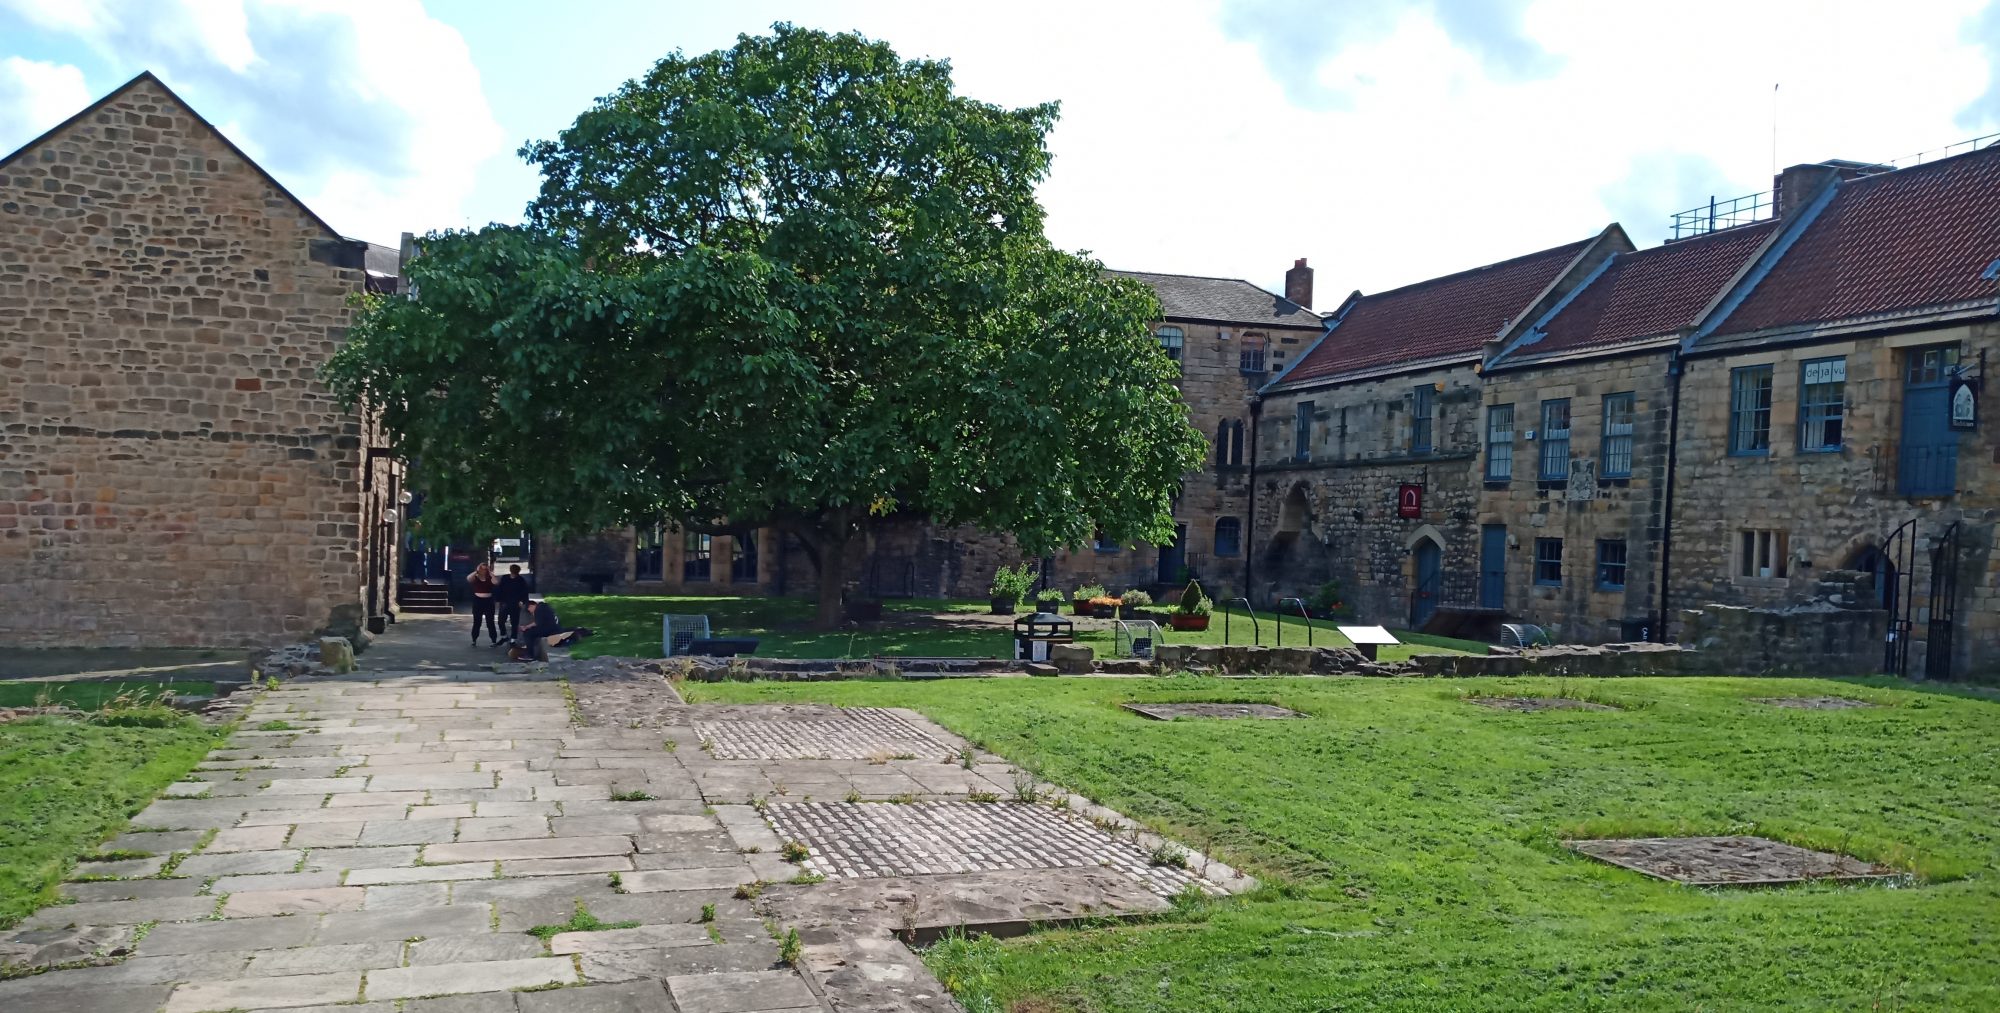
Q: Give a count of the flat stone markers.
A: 4